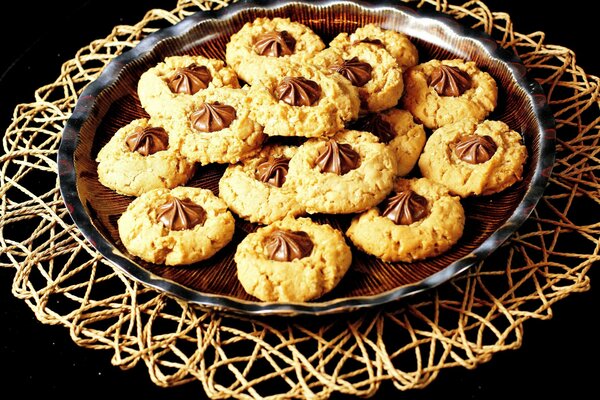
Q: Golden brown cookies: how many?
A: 15